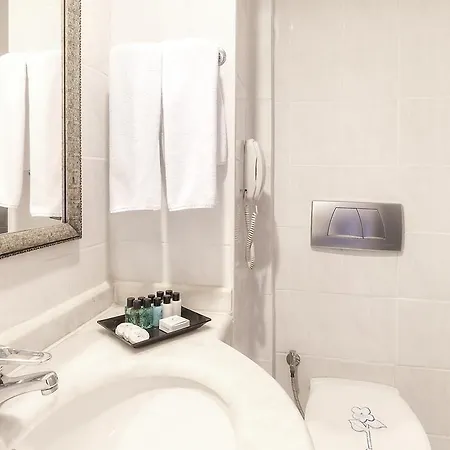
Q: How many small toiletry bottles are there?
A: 10